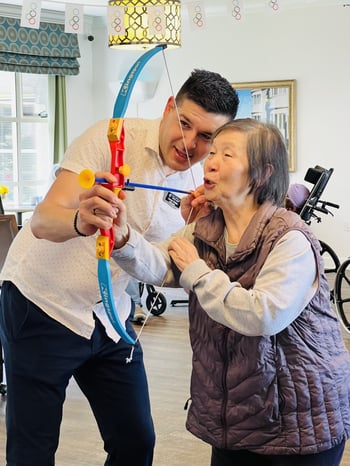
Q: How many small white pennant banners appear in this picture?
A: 7